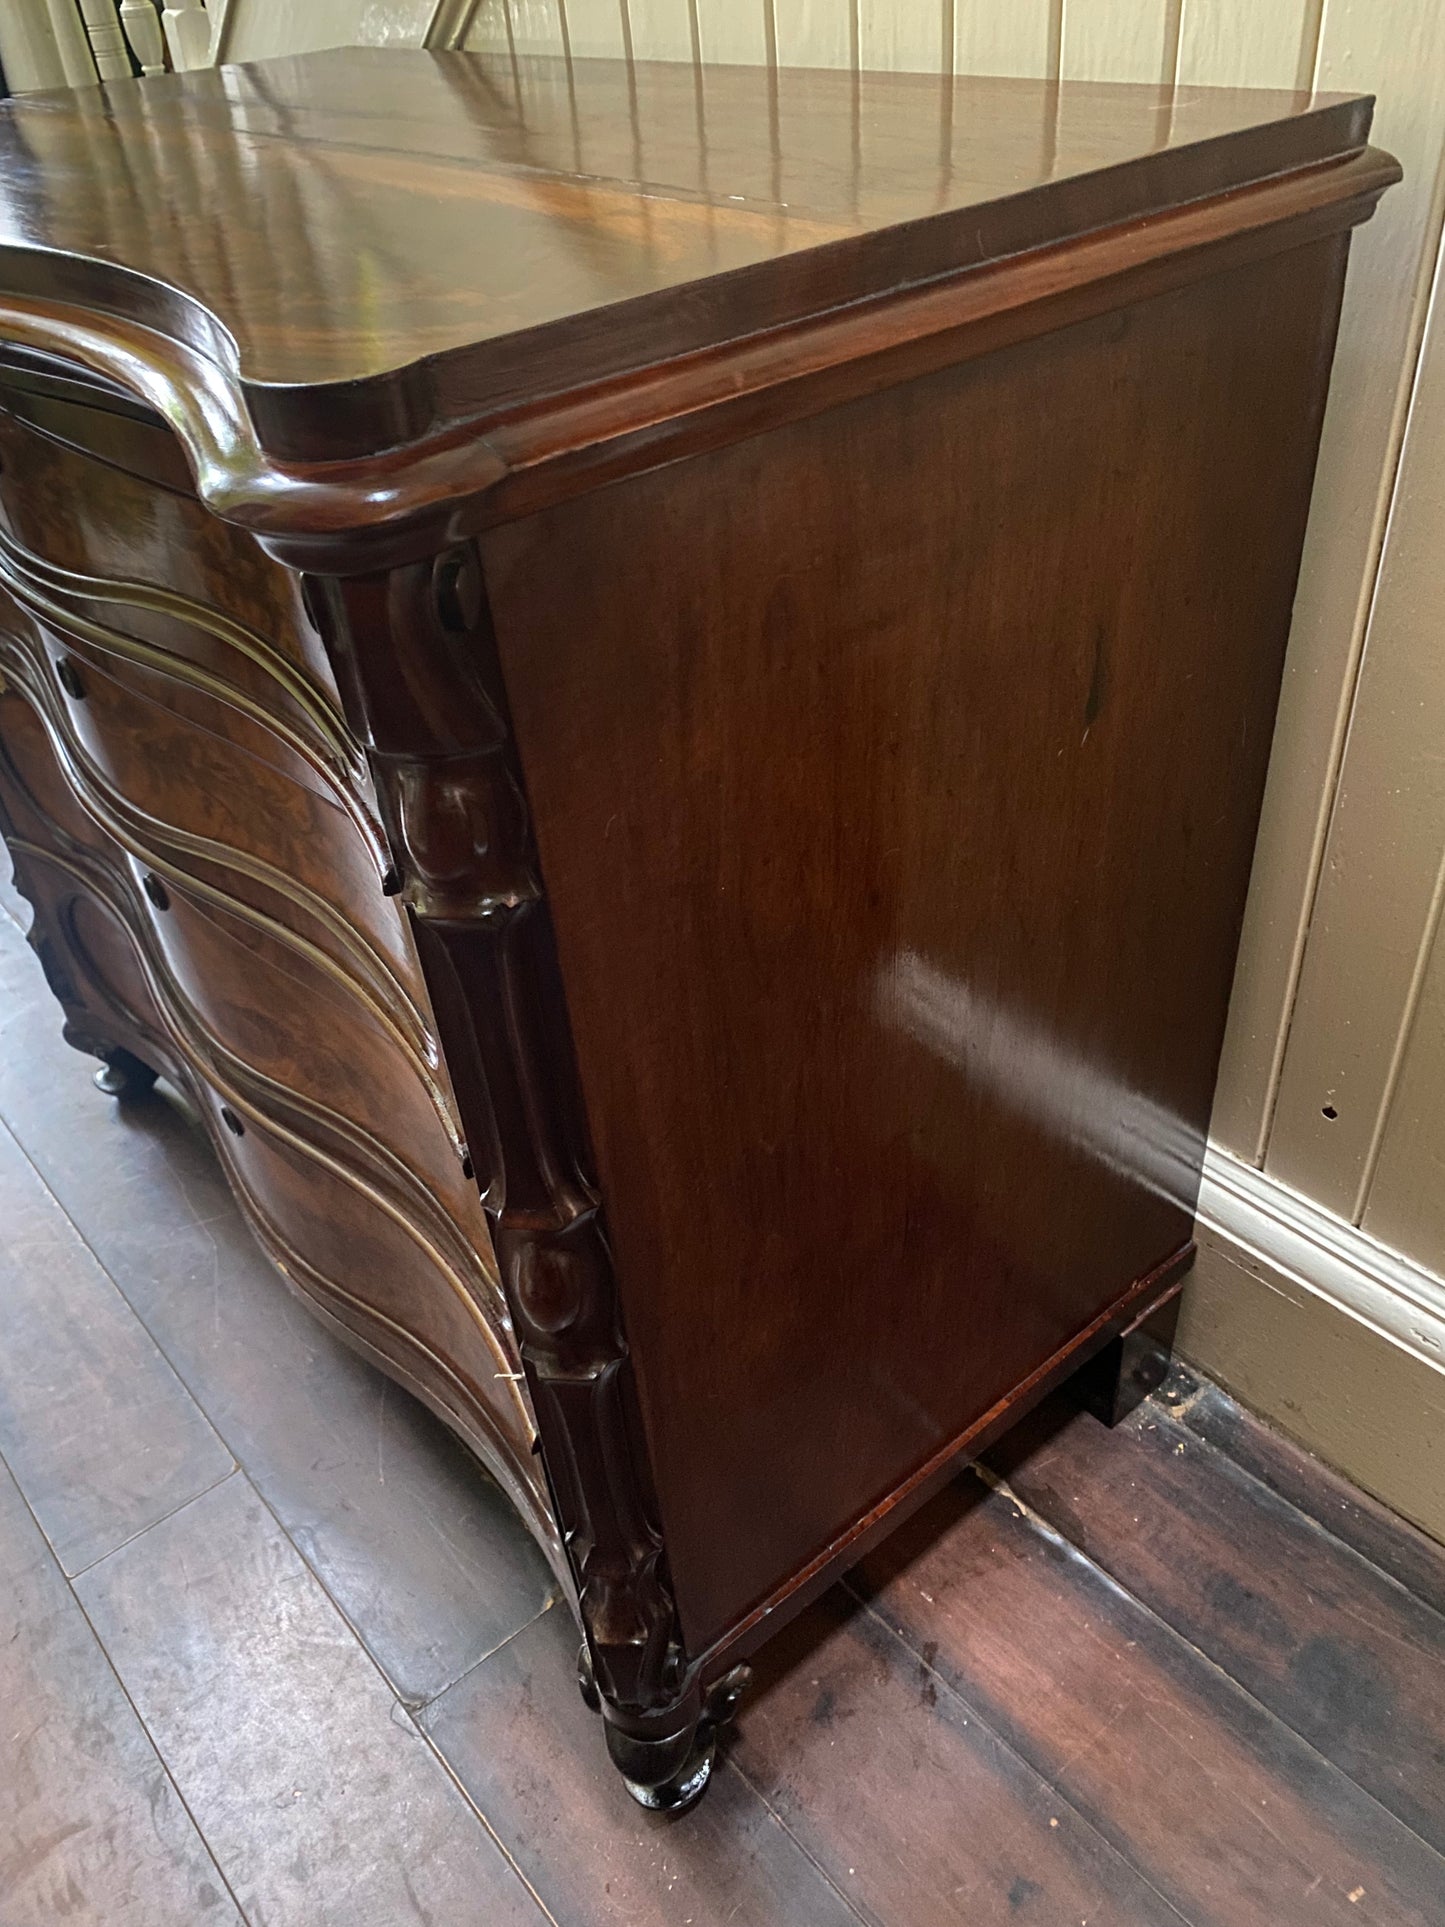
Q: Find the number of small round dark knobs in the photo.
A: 3